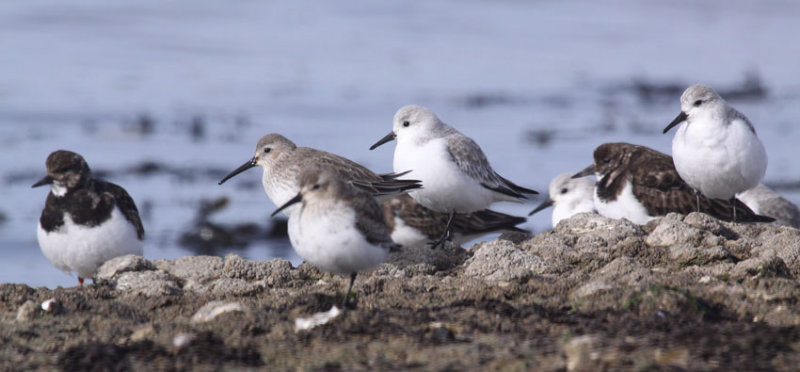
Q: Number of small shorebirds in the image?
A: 9